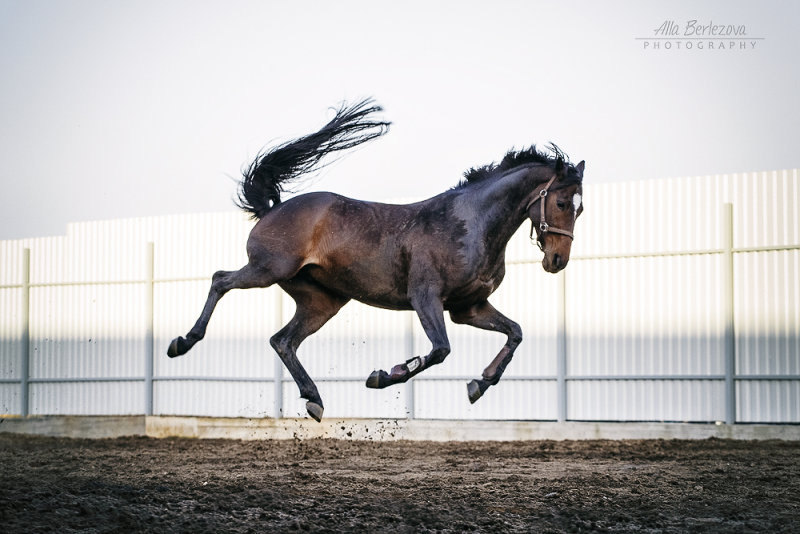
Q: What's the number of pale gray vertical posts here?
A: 6